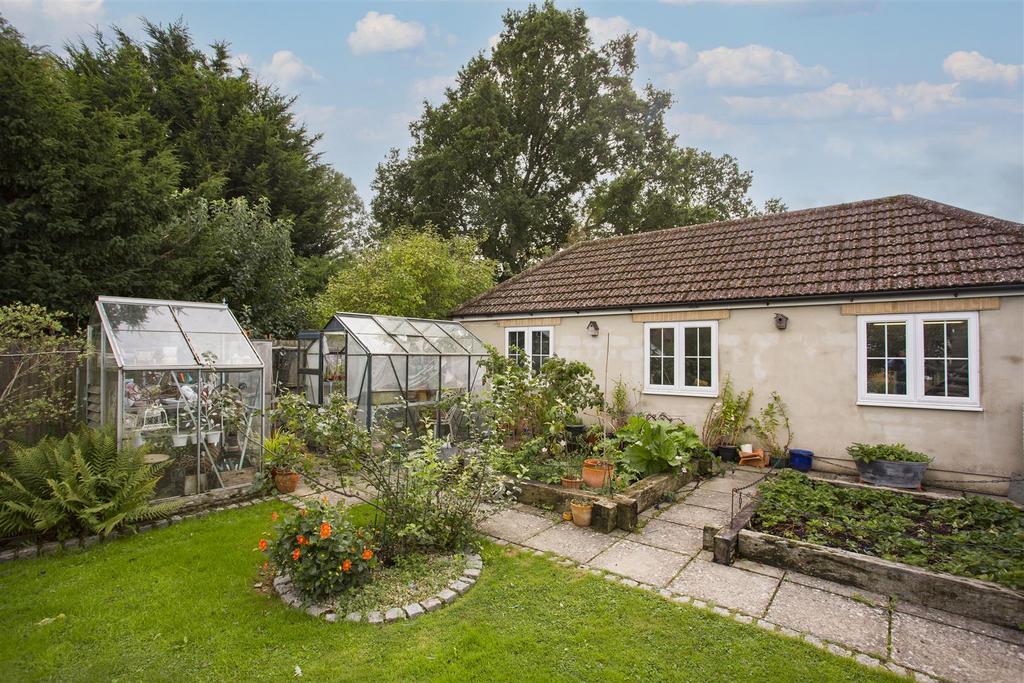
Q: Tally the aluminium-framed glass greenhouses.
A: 2